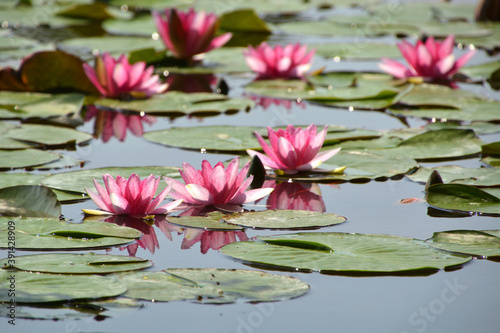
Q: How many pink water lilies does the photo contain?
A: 7